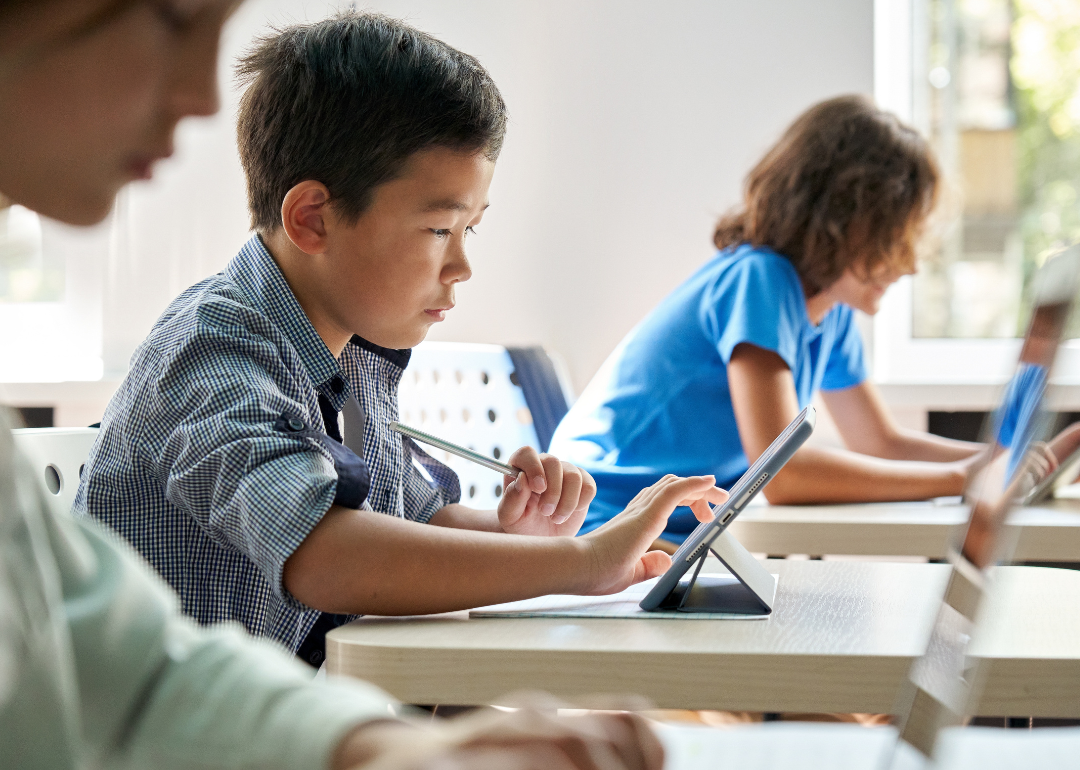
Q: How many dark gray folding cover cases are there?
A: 1